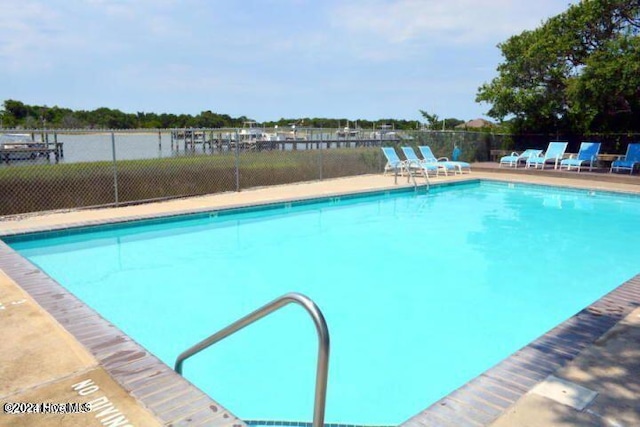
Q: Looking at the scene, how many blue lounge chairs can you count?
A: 7